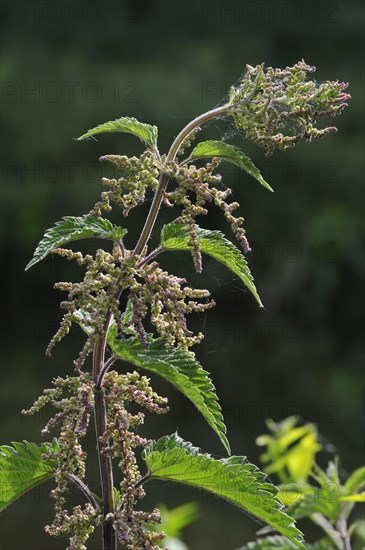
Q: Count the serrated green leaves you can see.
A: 7